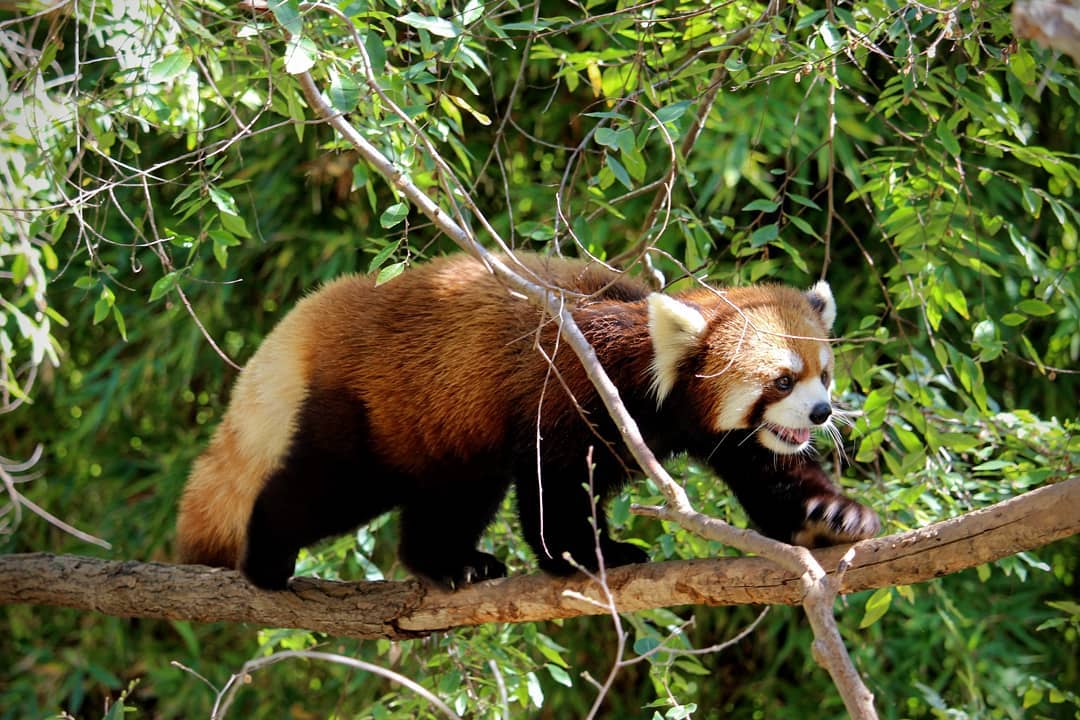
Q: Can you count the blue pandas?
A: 0